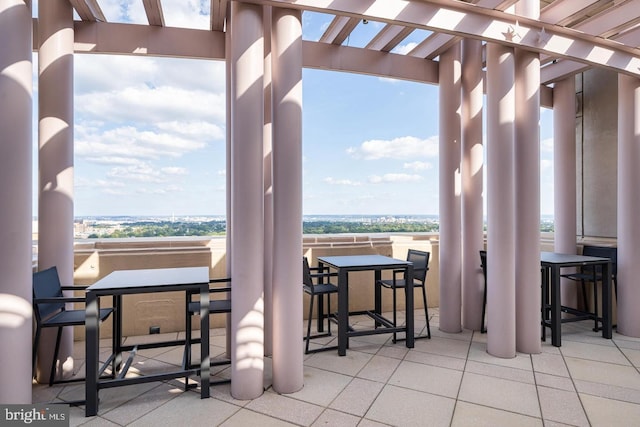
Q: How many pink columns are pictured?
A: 12